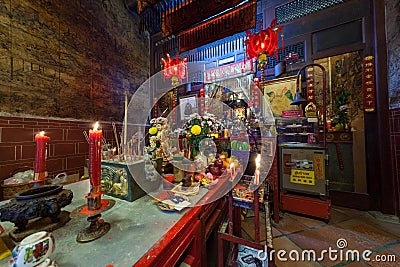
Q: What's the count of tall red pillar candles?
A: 2